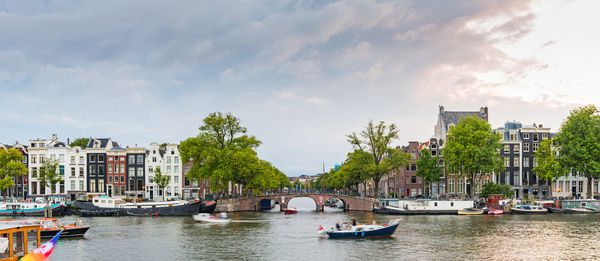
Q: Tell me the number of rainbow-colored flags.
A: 1